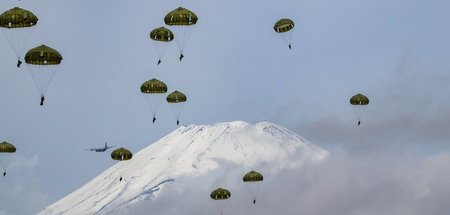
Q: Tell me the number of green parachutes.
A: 12